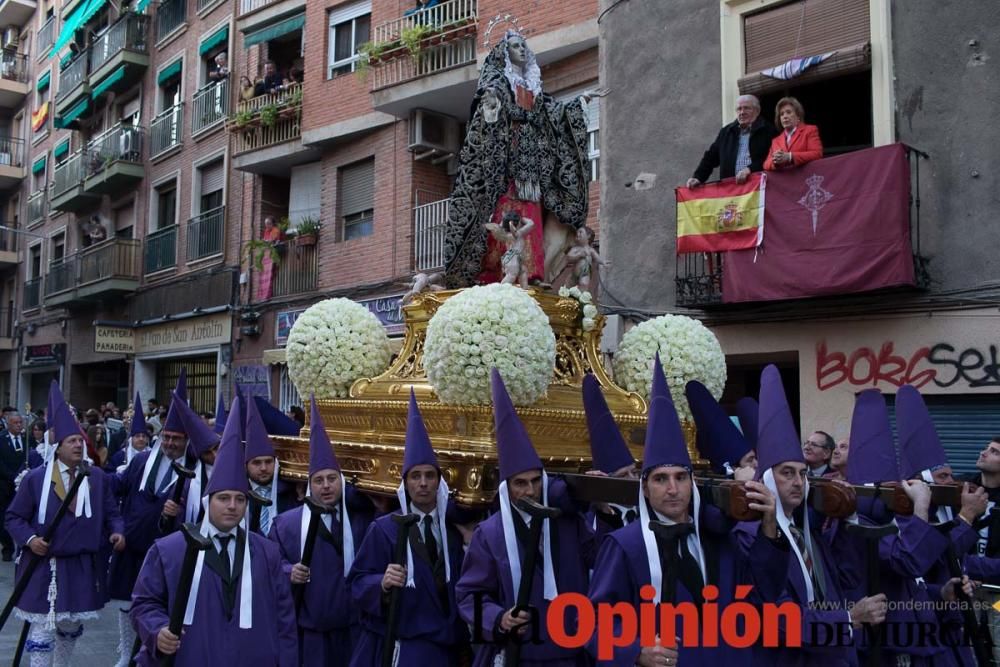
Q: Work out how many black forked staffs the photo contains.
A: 10